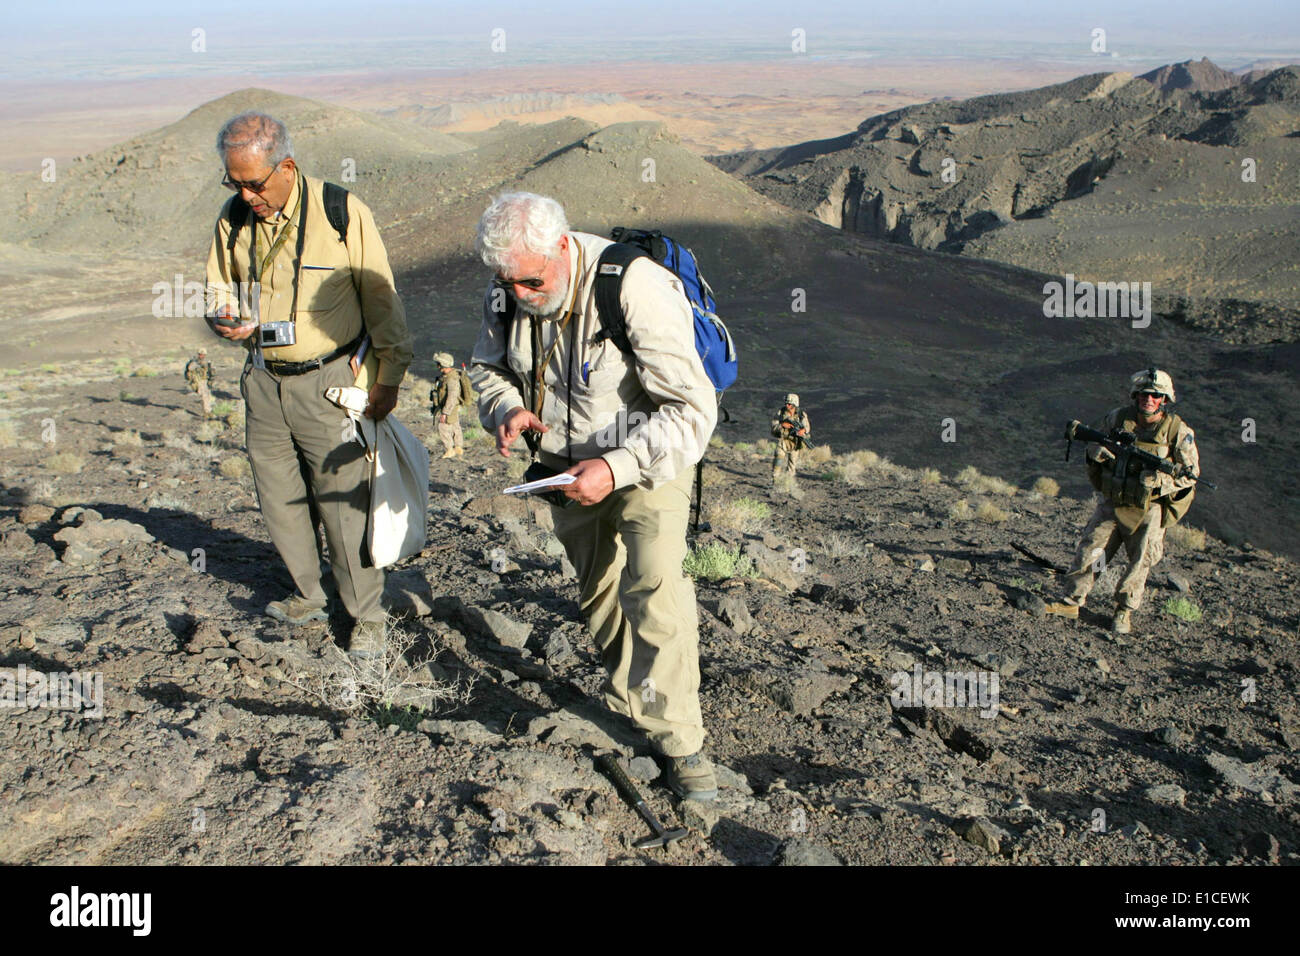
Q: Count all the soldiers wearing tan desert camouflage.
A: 4